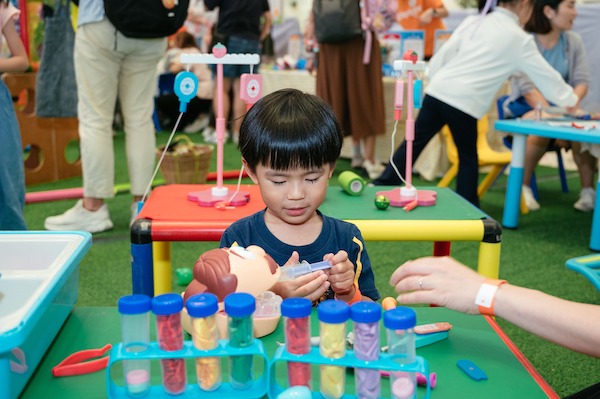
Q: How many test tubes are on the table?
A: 8